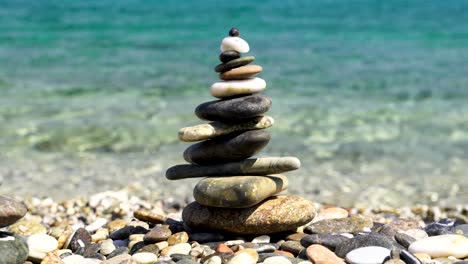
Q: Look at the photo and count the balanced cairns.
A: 1